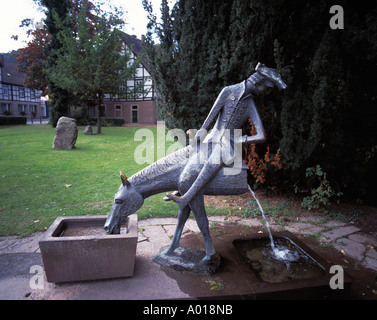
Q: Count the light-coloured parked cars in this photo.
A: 0